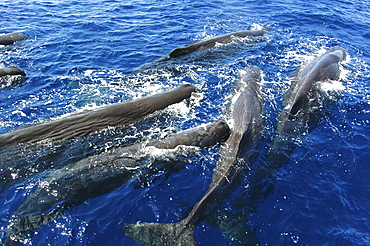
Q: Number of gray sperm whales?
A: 7